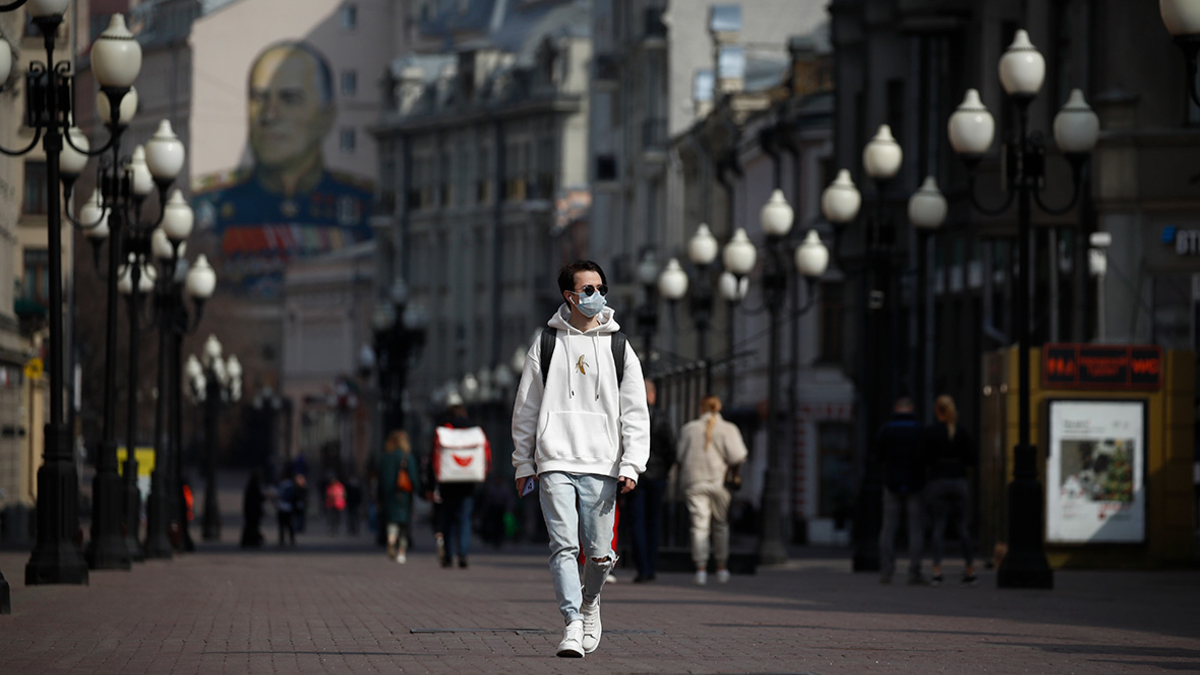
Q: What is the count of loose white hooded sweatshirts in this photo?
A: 1